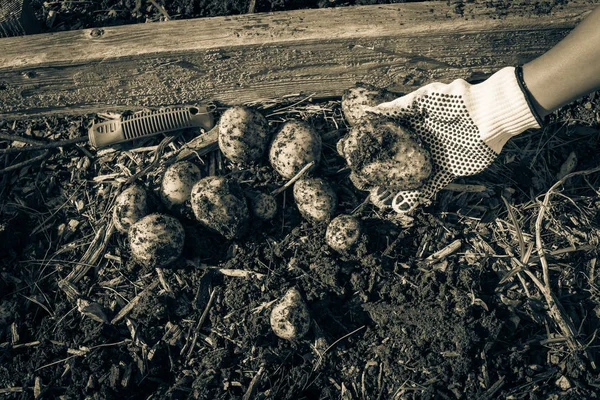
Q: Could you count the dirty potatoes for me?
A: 12